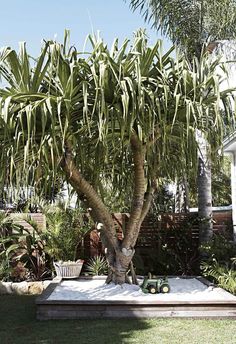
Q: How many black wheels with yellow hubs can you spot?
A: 2